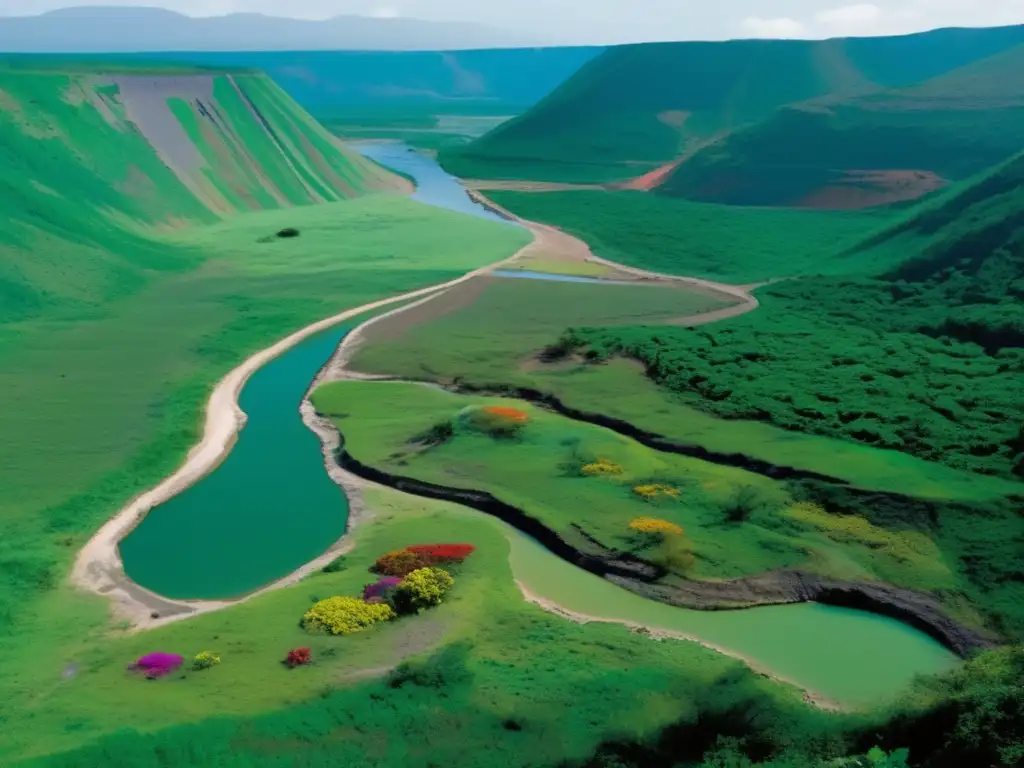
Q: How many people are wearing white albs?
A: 0